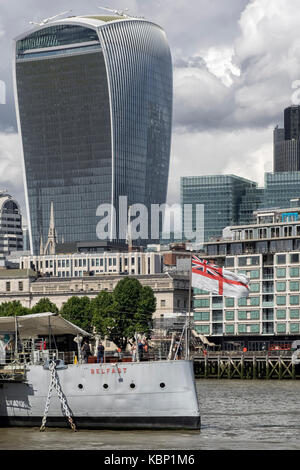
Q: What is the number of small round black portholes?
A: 4